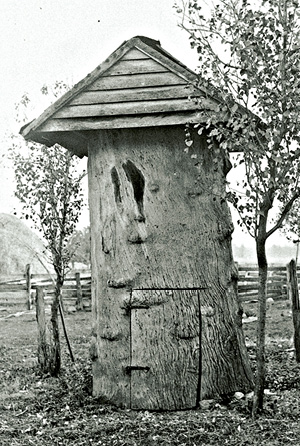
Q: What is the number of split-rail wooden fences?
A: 1